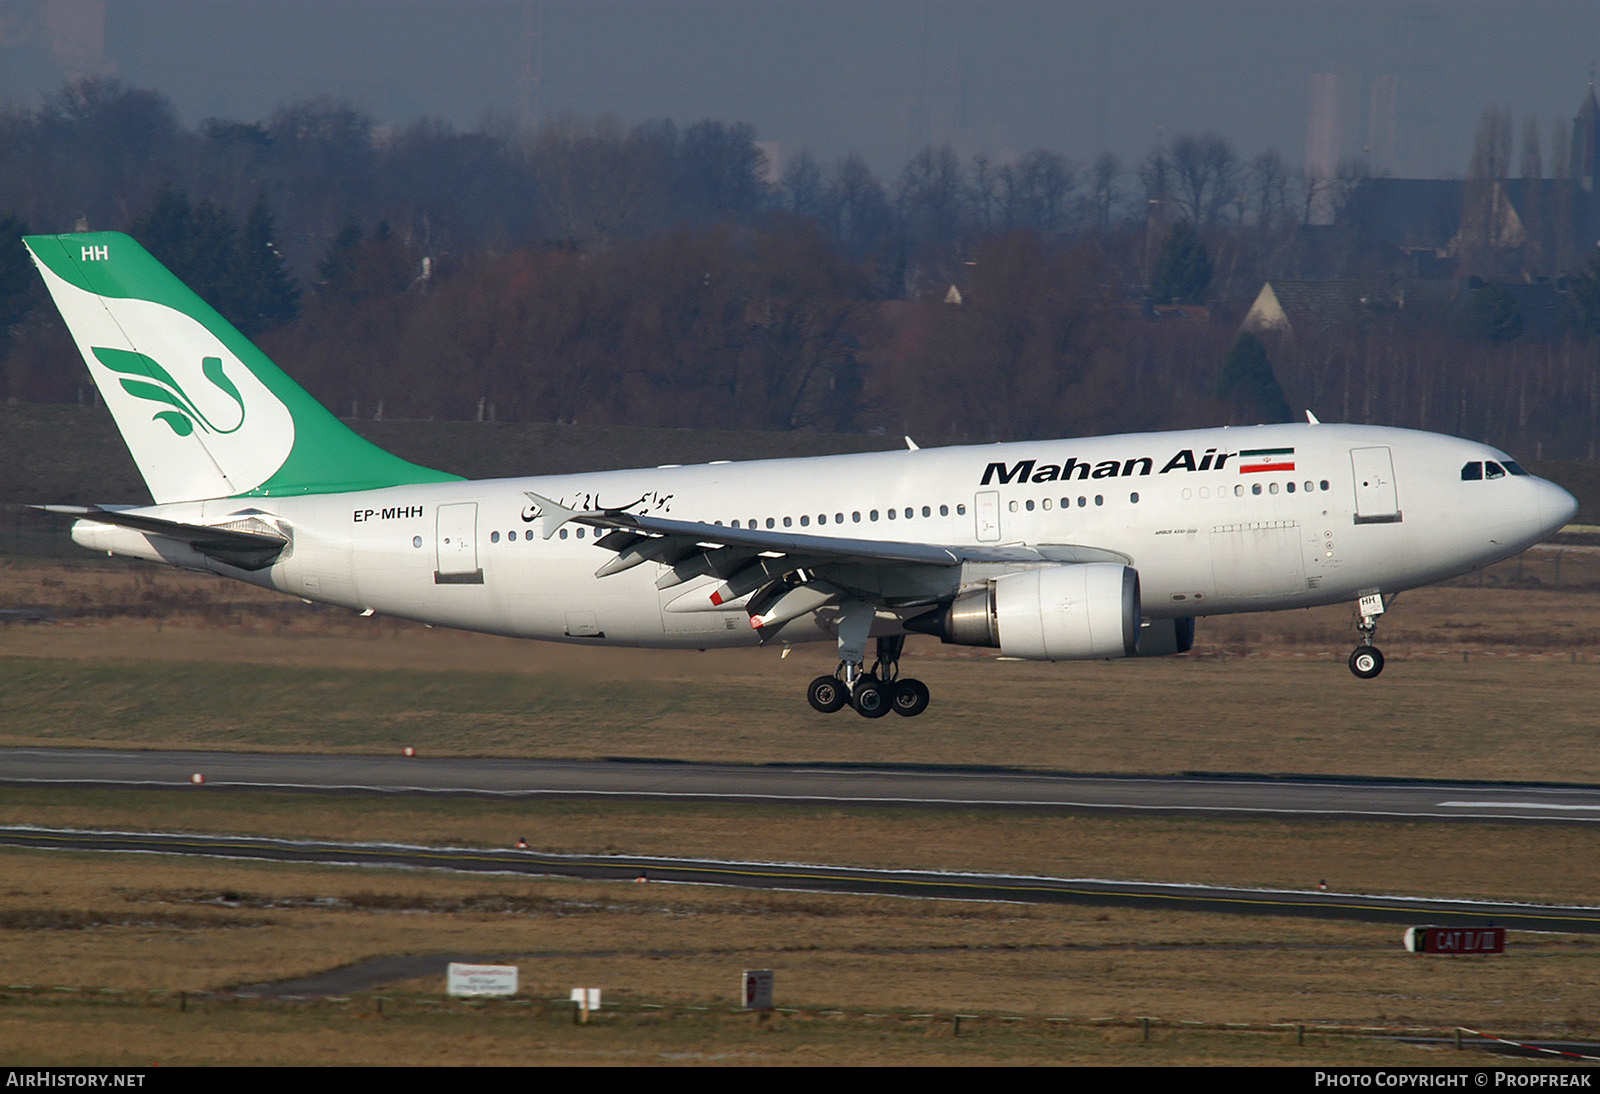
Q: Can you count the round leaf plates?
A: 0